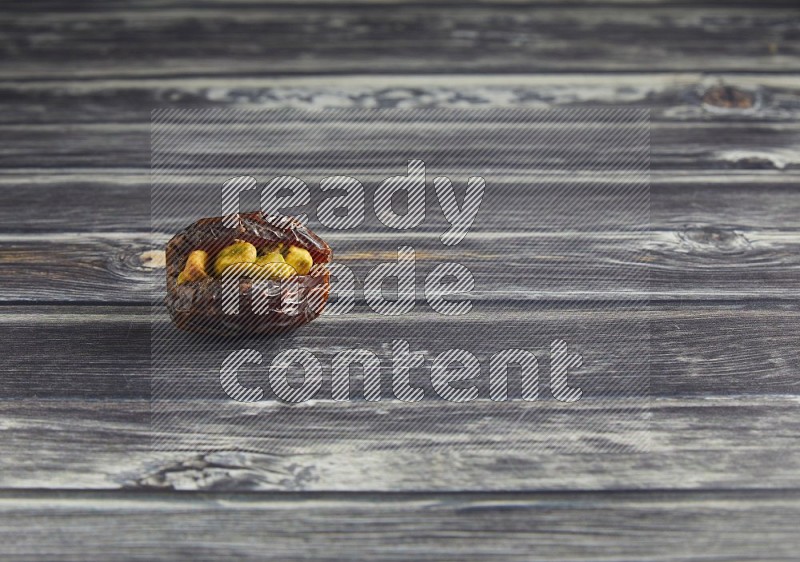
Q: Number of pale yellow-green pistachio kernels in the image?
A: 4